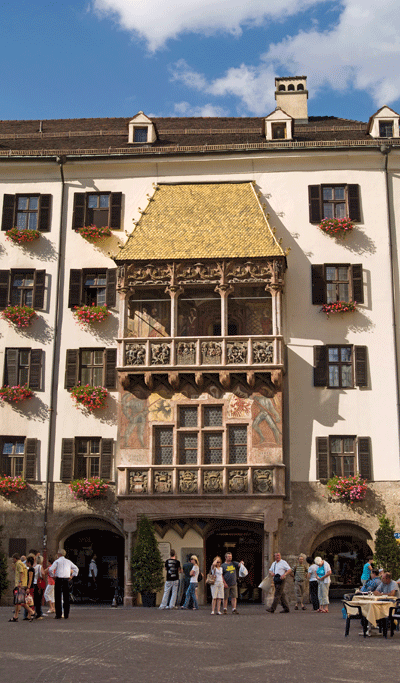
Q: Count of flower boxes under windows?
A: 11